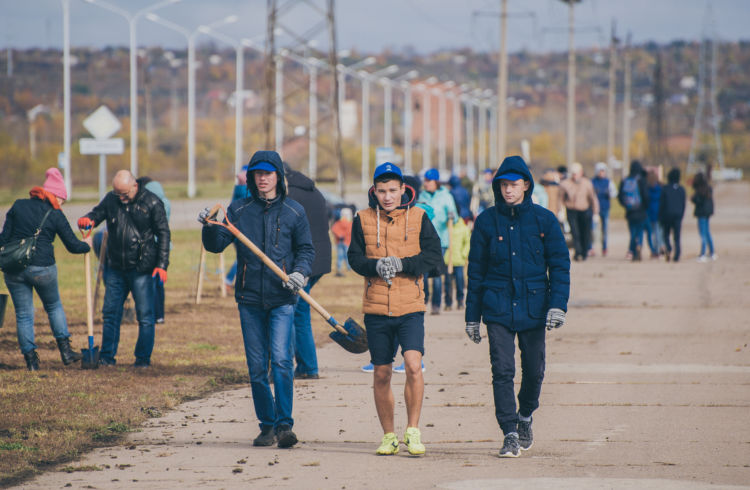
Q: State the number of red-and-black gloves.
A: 2